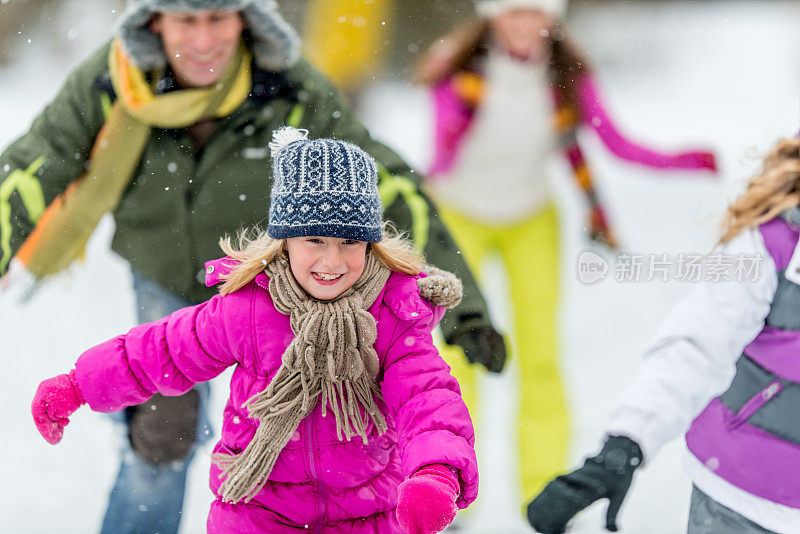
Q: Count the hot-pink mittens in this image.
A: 2